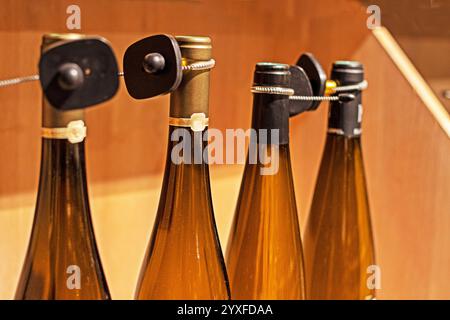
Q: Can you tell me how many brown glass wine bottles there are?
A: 4